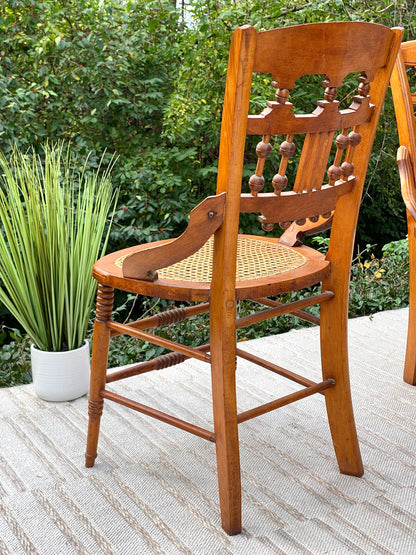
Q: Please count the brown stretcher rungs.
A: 8